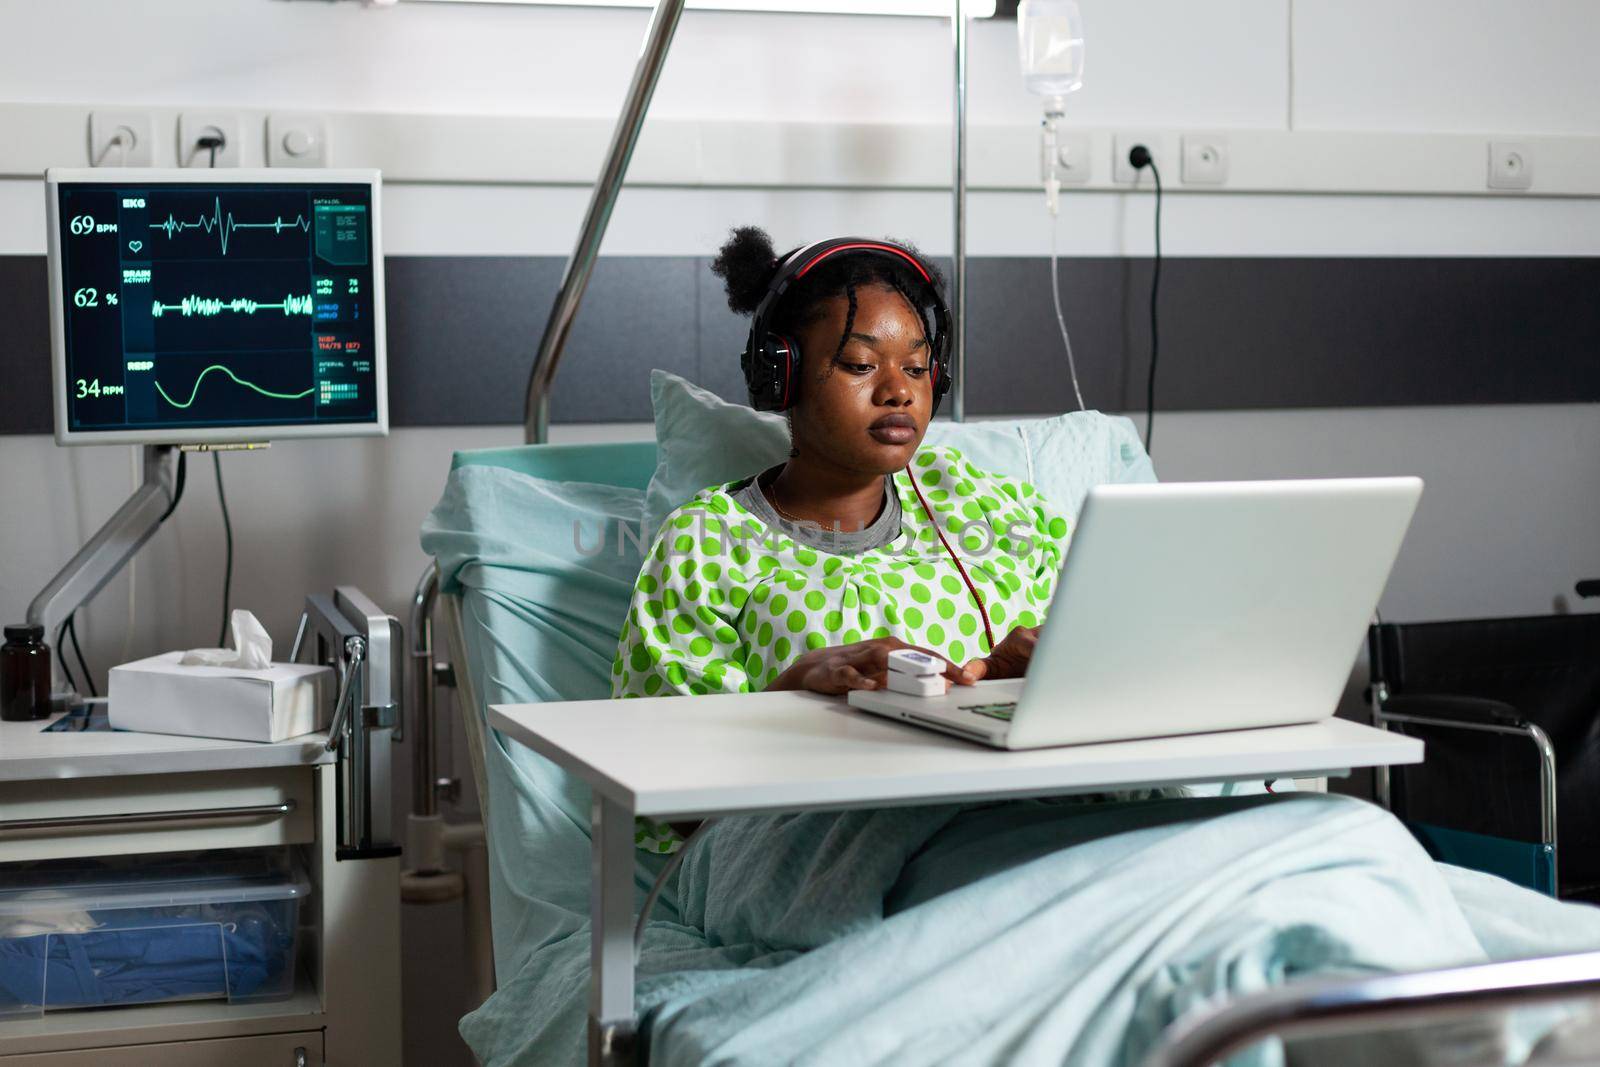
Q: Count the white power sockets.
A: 7